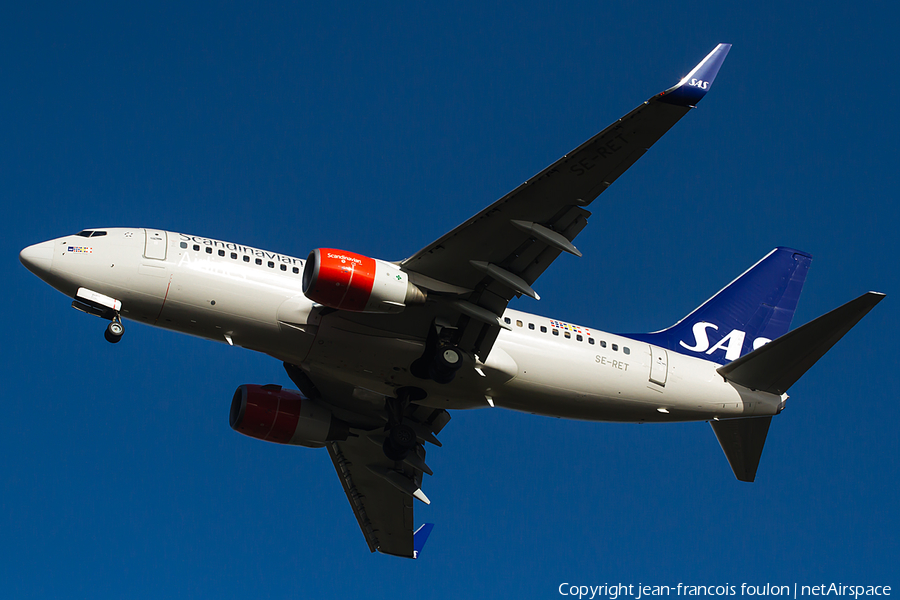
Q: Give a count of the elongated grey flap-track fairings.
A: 6